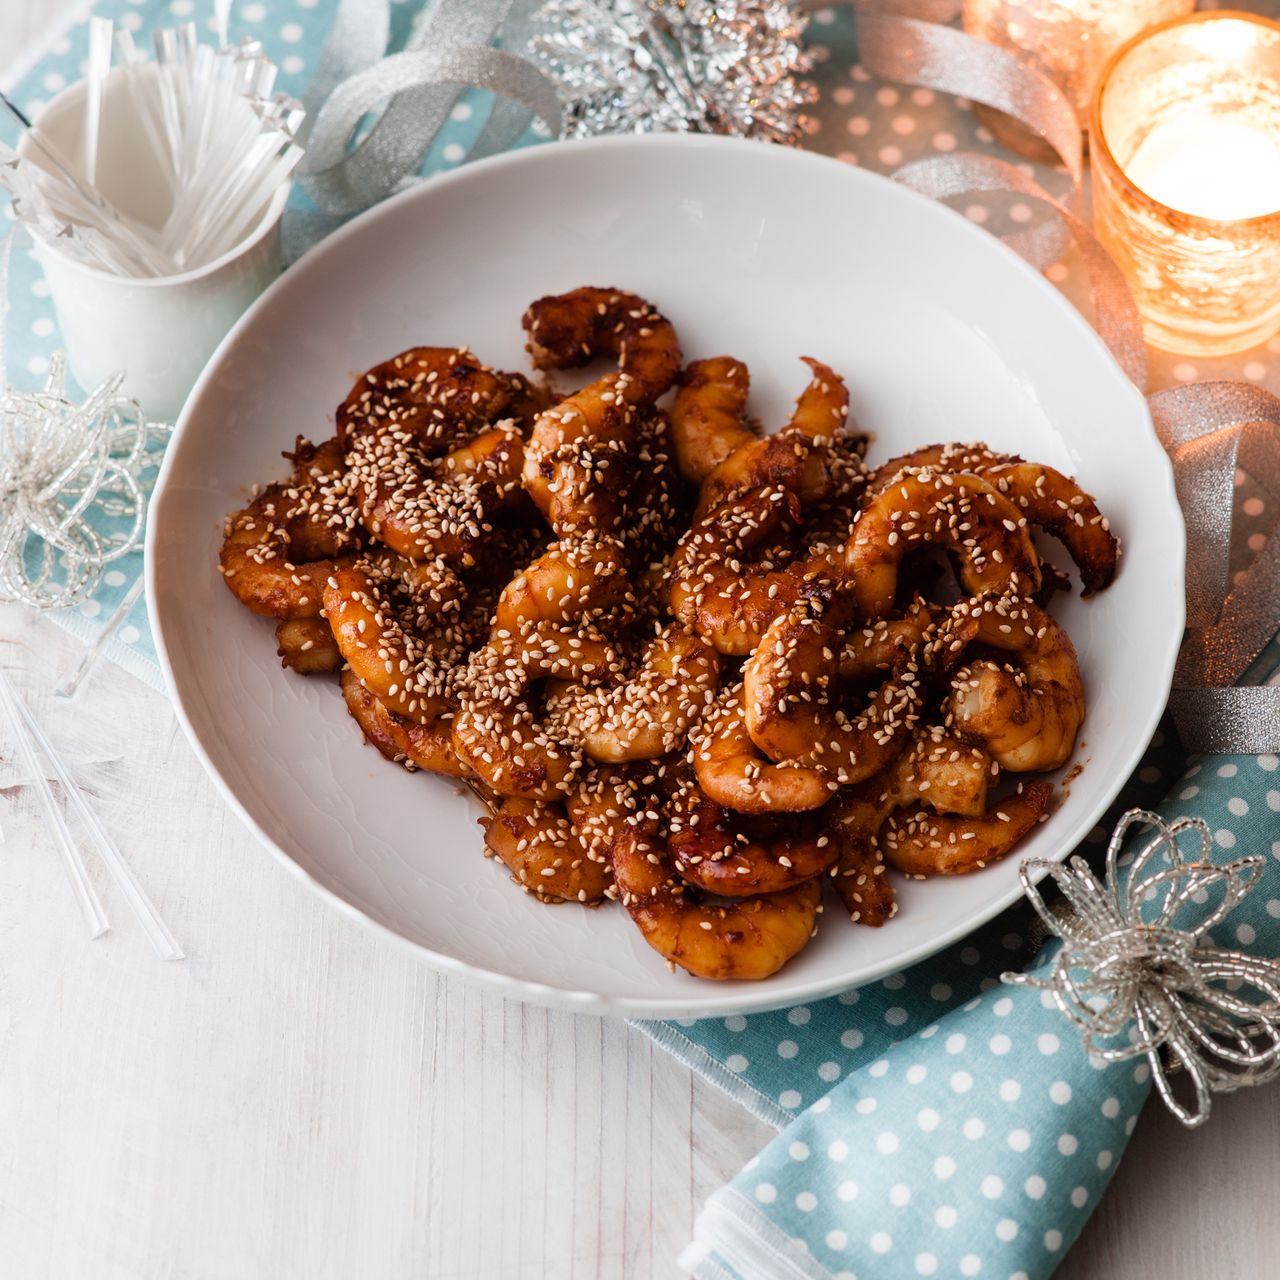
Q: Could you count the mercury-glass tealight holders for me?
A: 2